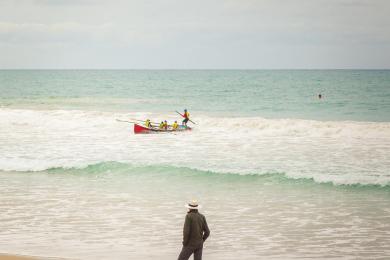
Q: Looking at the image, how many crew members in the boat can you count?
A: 5